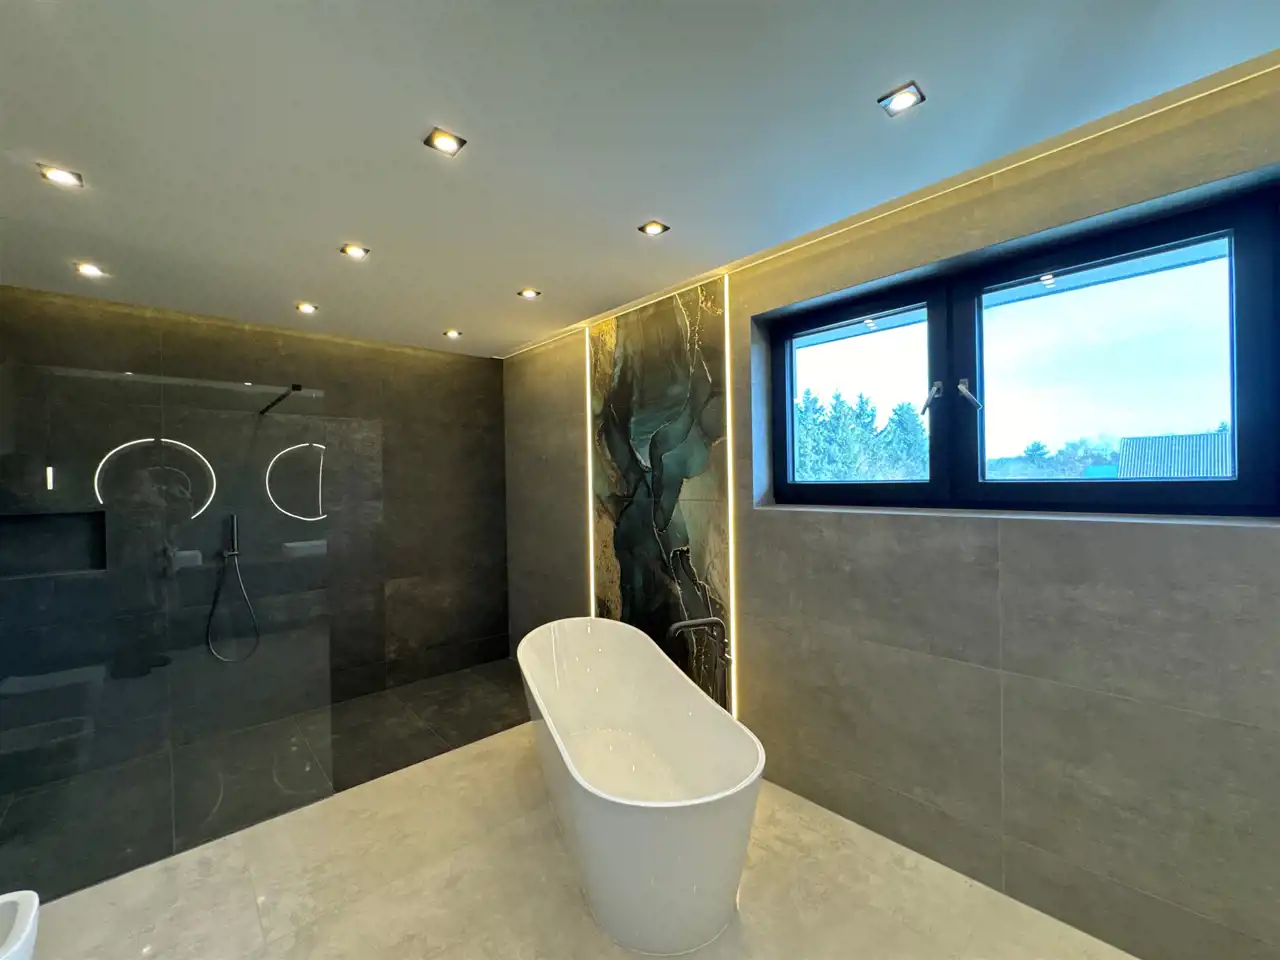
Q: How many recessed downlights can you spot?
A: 9